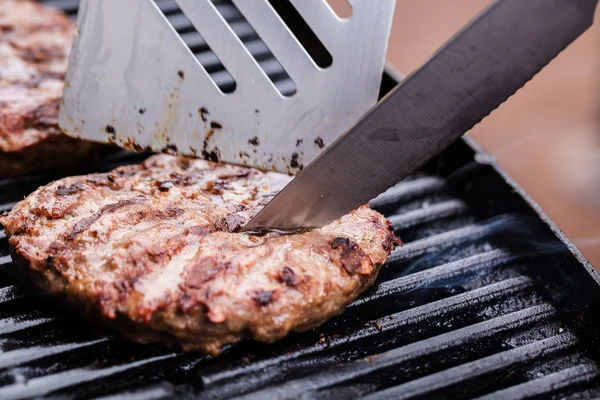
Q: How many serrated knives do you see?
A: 1